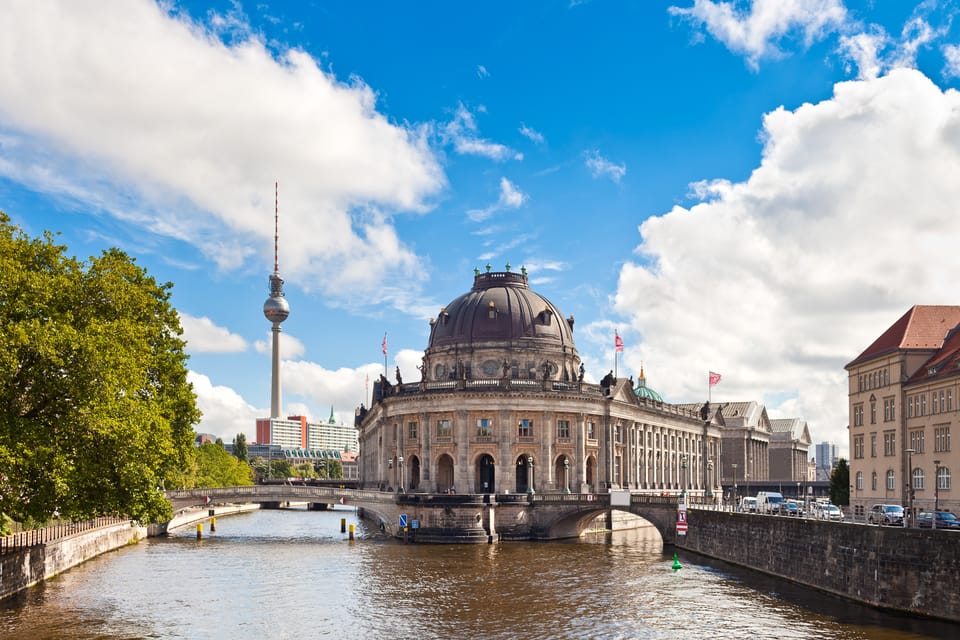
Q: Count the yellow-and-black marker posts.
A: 4